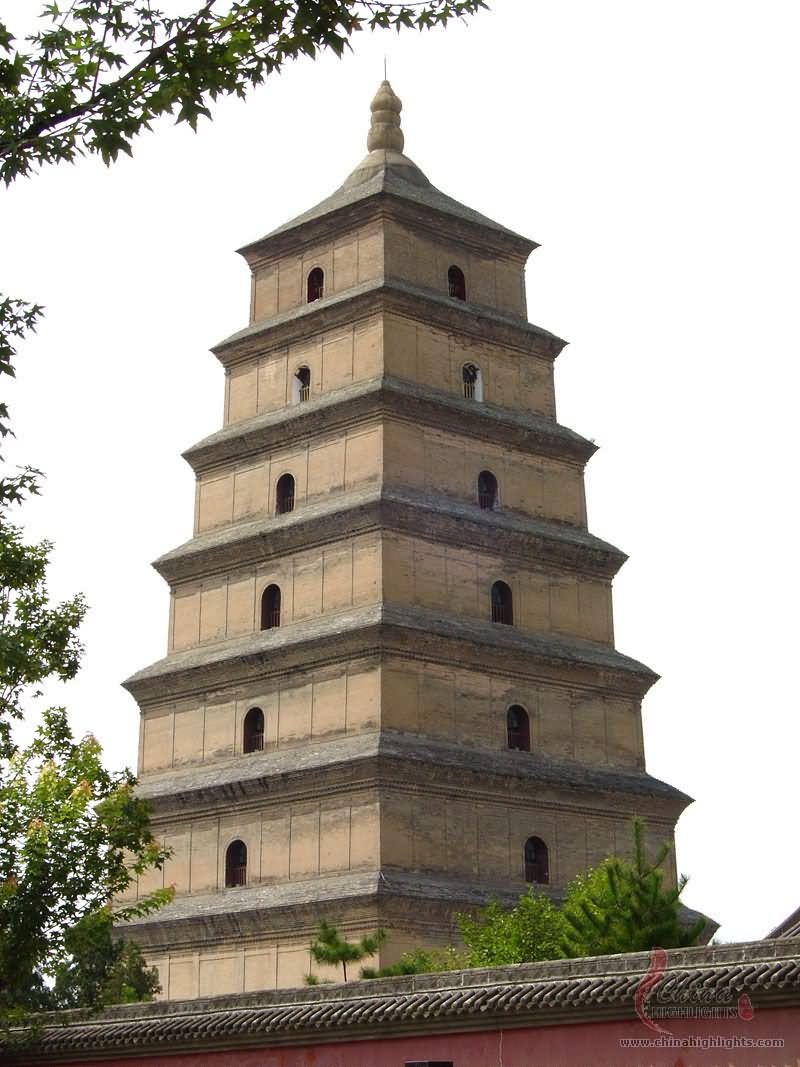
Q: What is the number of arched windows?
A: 12